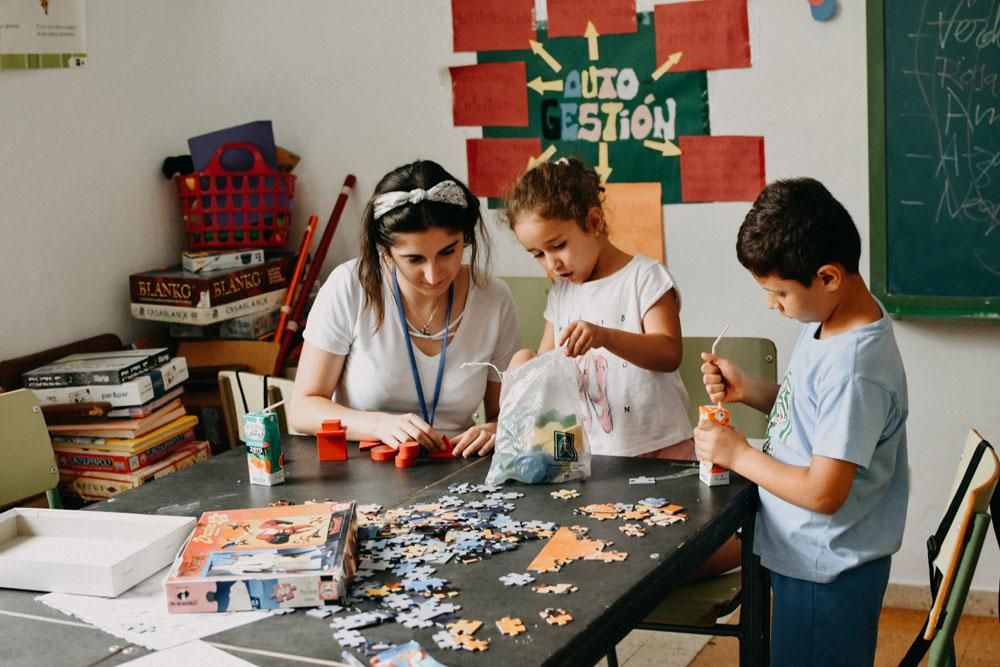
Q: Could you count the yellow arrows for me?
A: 7